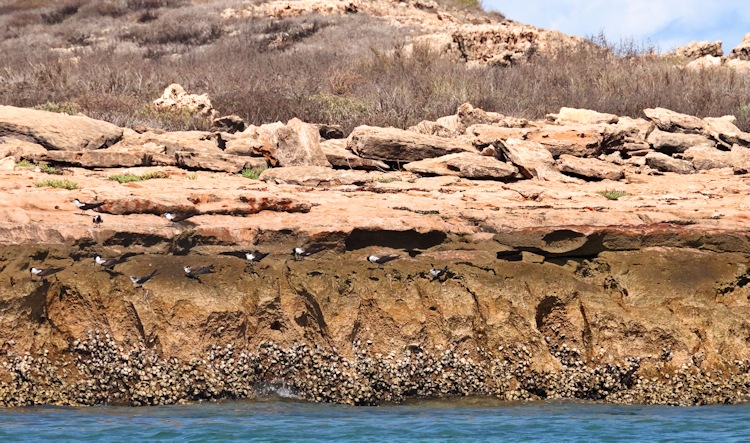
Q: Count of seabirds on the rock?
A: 11